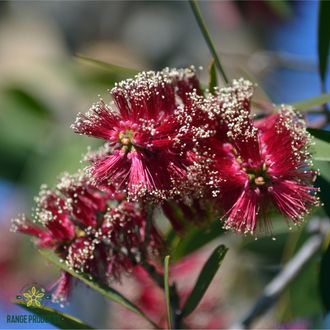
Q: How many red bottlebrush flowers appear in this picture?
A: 3